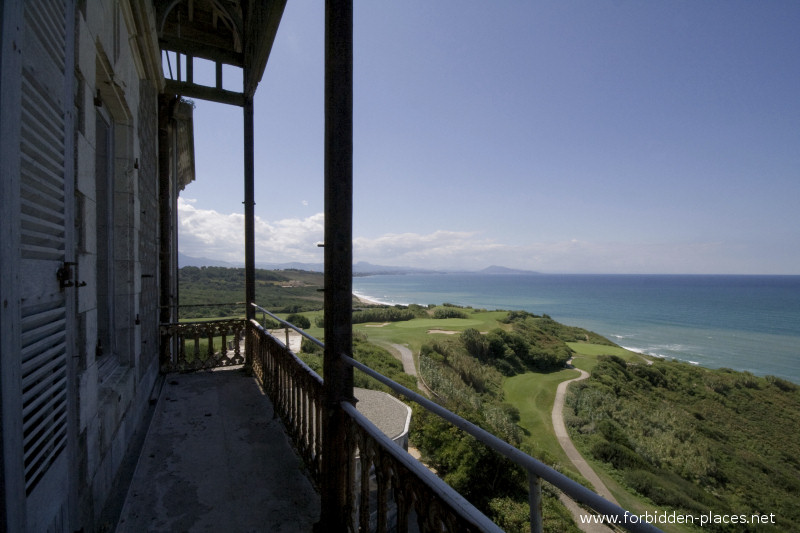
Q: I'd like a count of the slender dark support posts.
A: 2